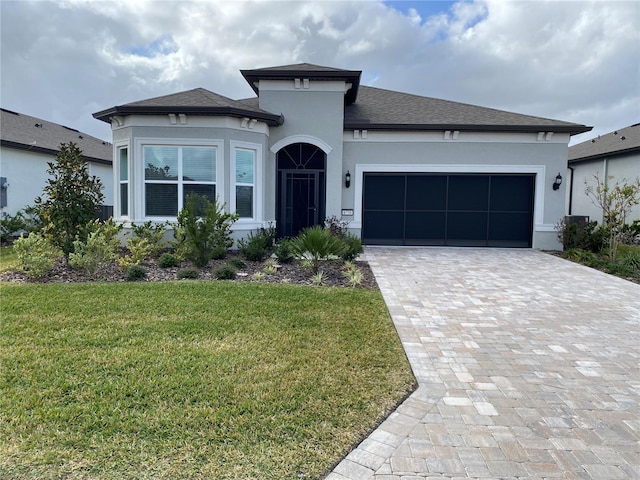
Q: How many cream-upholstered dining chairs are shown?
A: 0